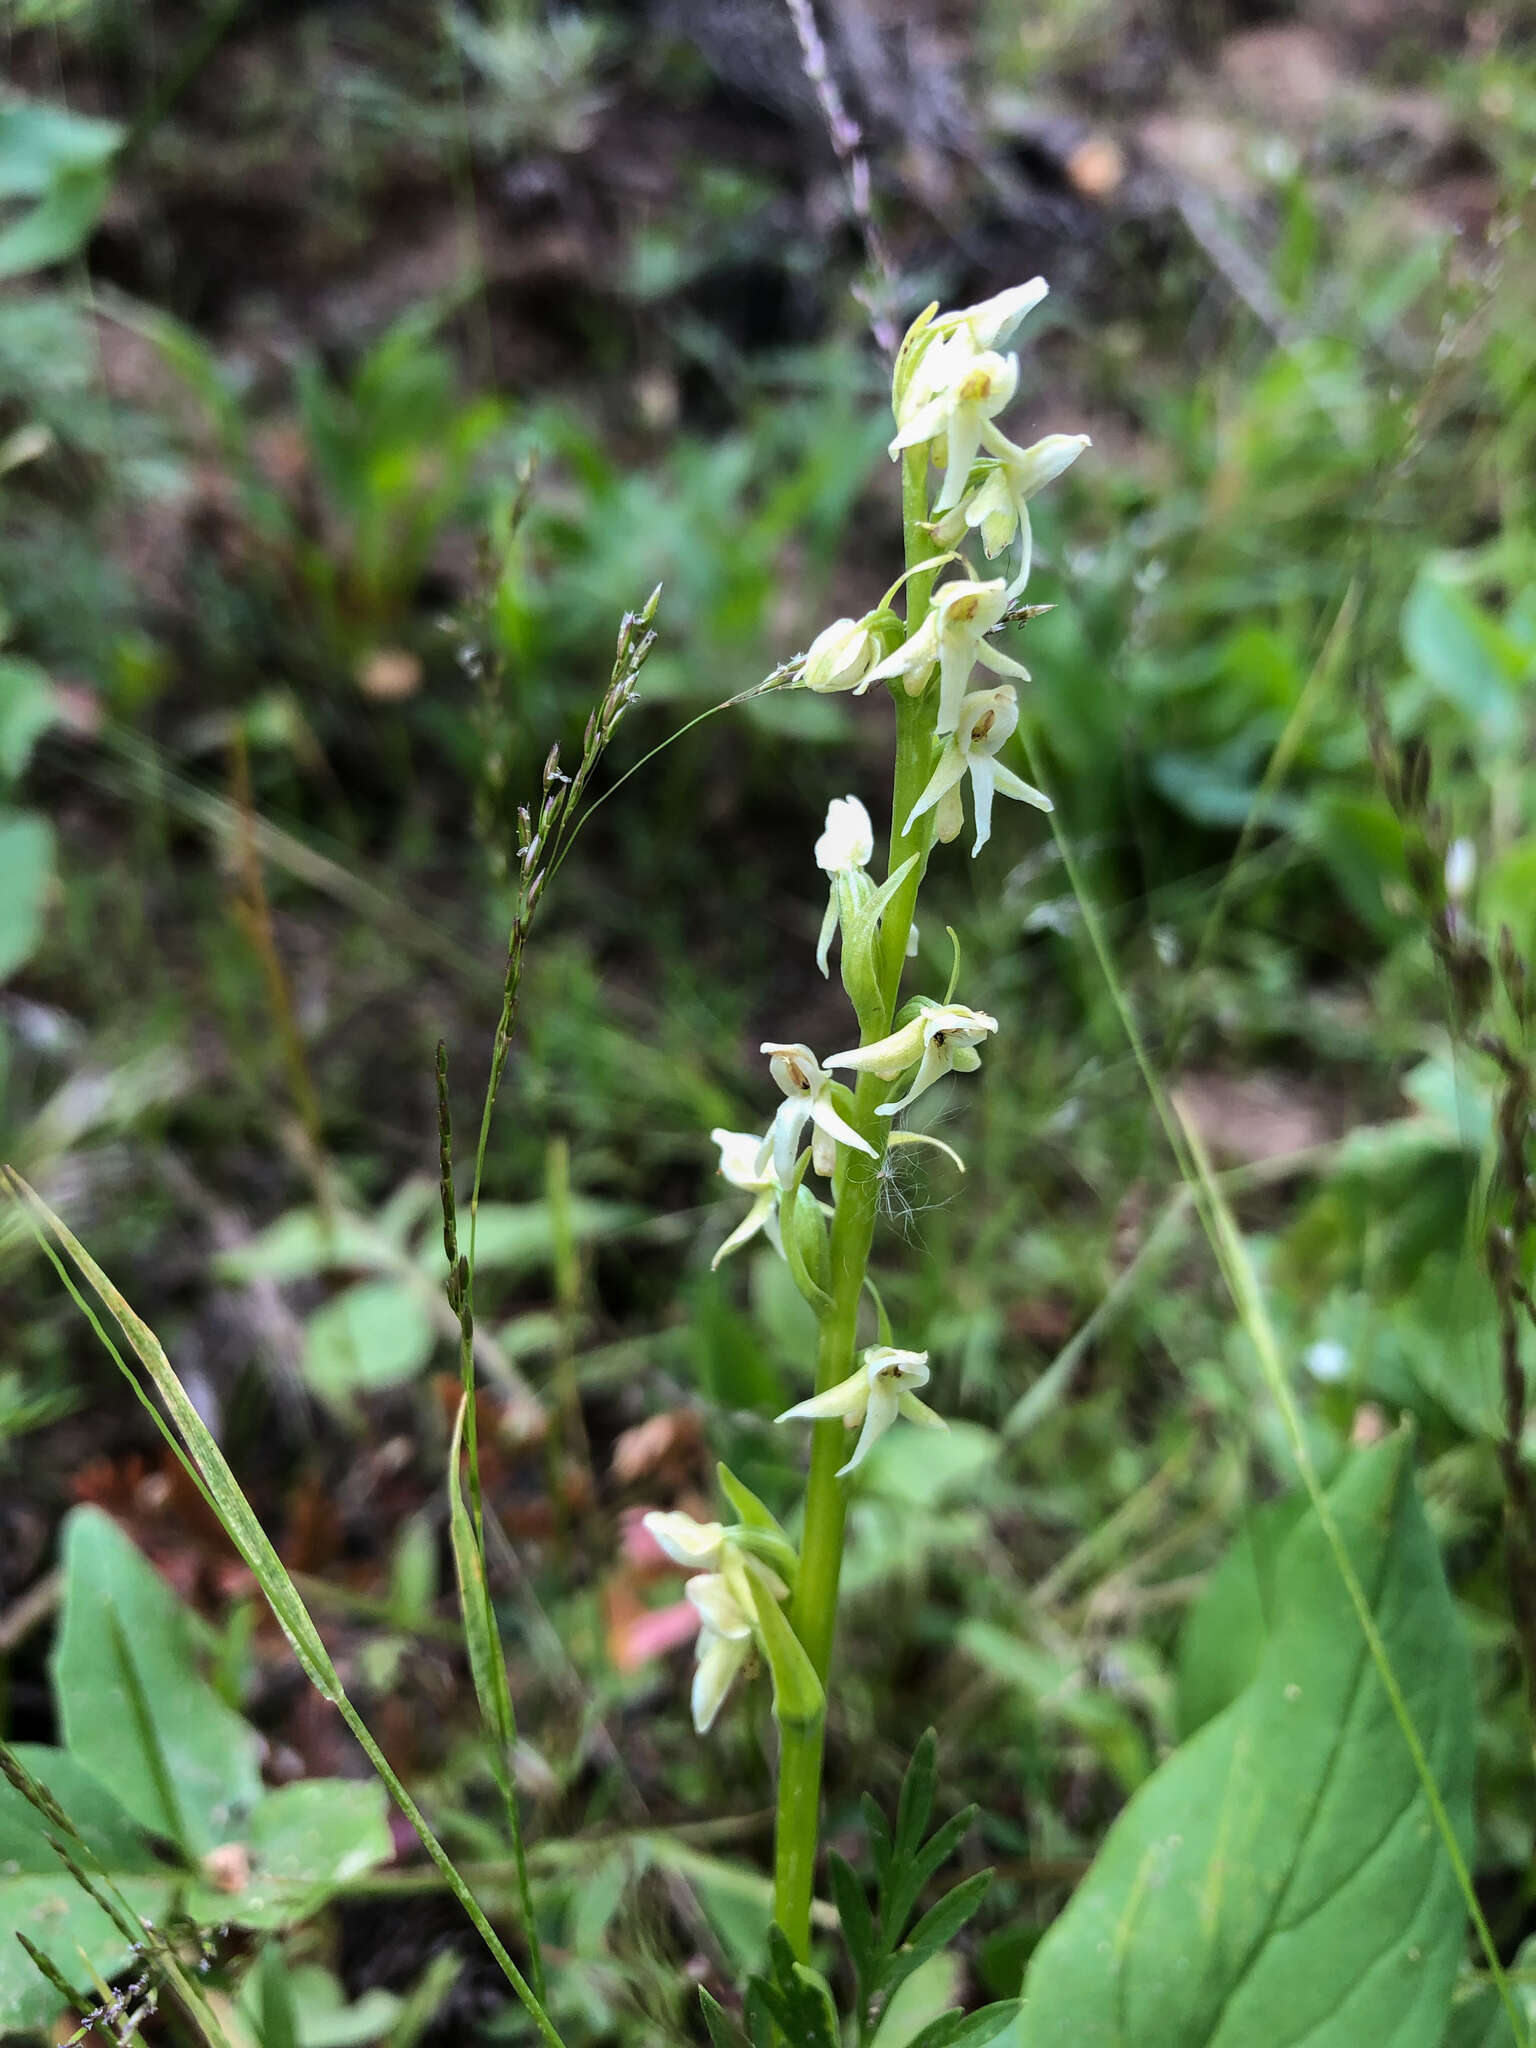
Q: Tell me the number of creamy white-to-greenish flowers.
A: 13